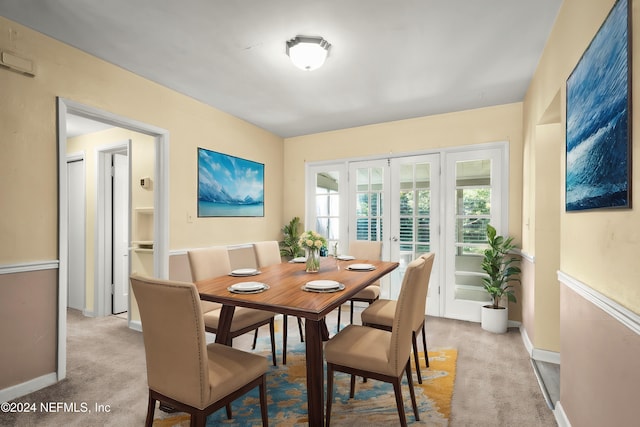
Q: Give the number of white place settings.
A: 6